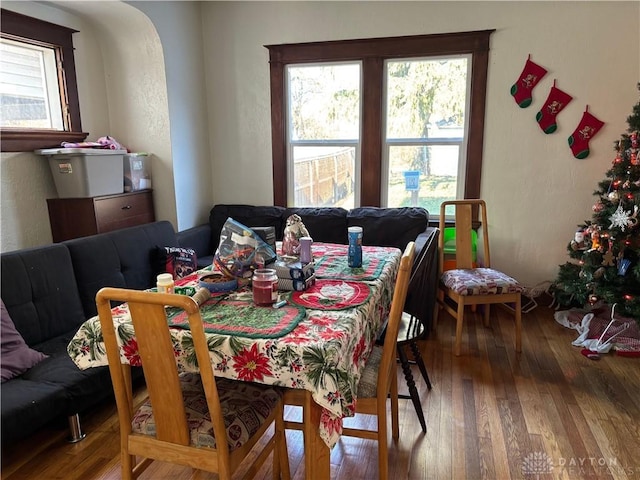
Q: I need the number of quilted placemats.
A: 3